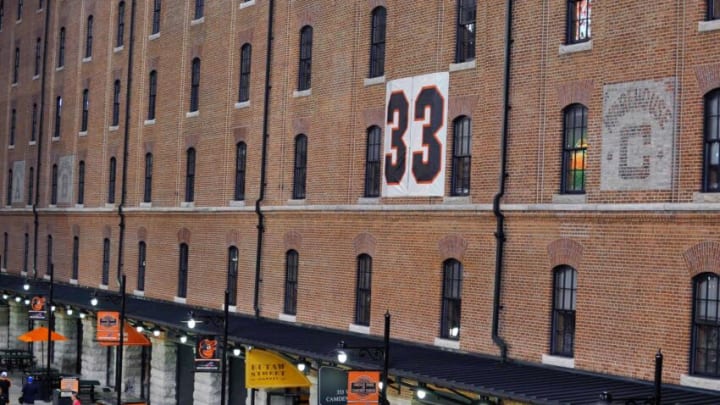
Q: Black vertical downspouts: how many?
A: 4